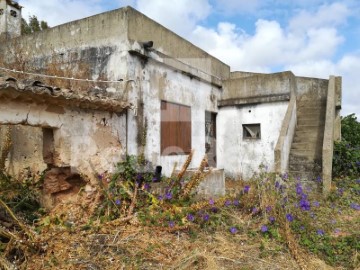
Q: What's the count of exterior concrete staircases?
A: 1